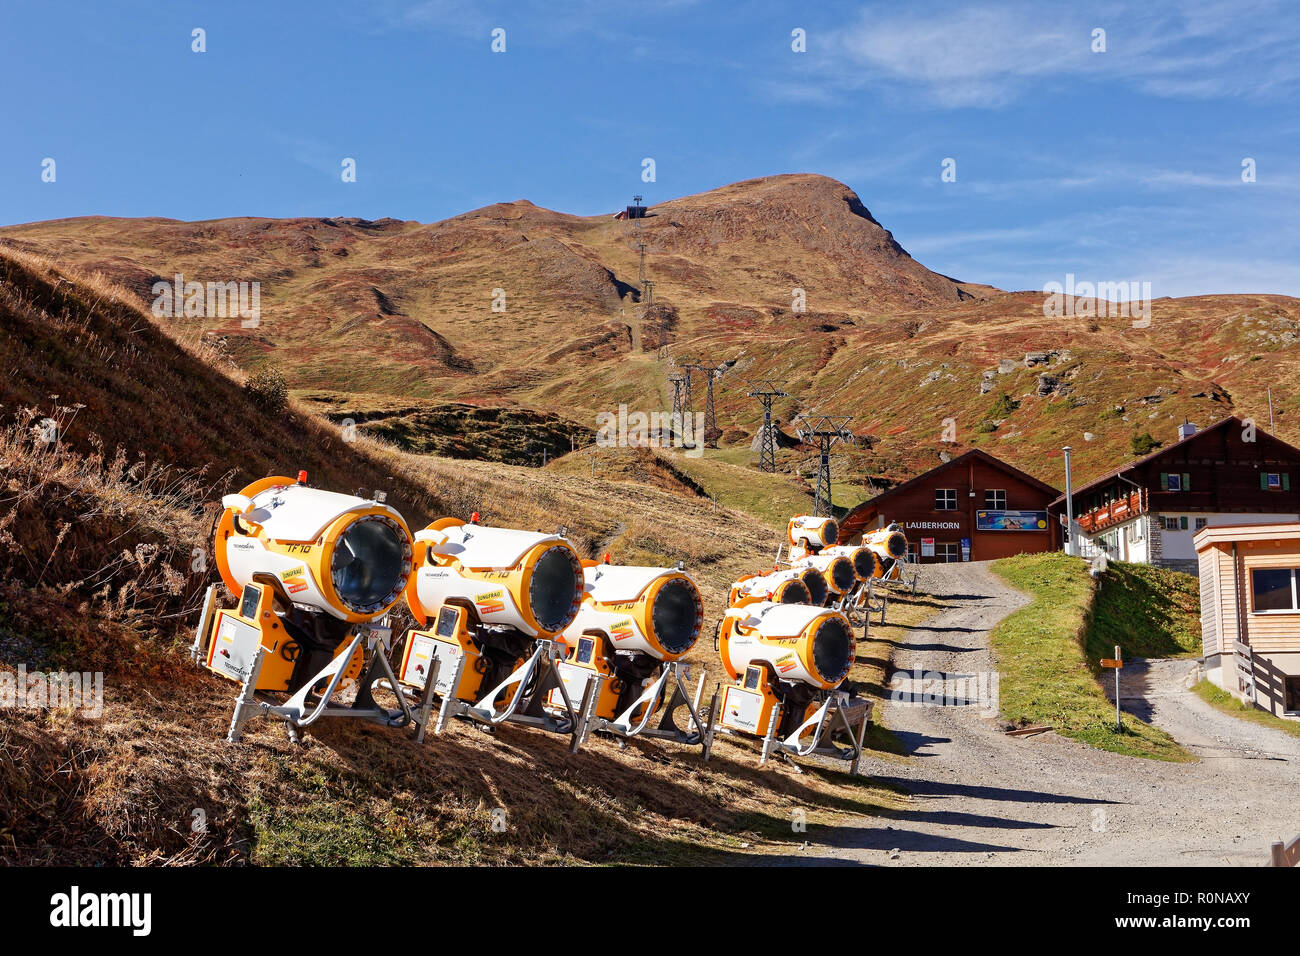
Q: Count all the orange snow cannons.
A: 10